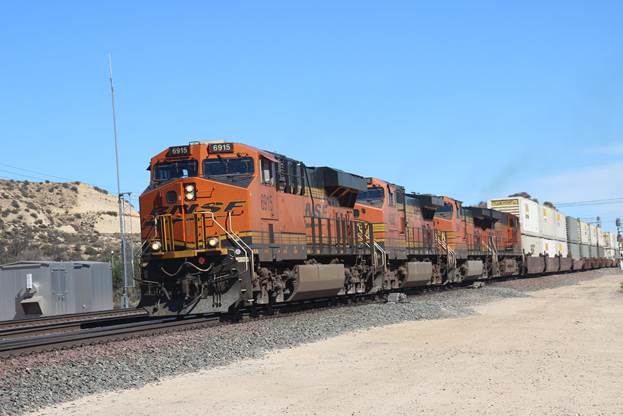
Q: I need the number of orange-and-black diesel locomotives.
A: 4